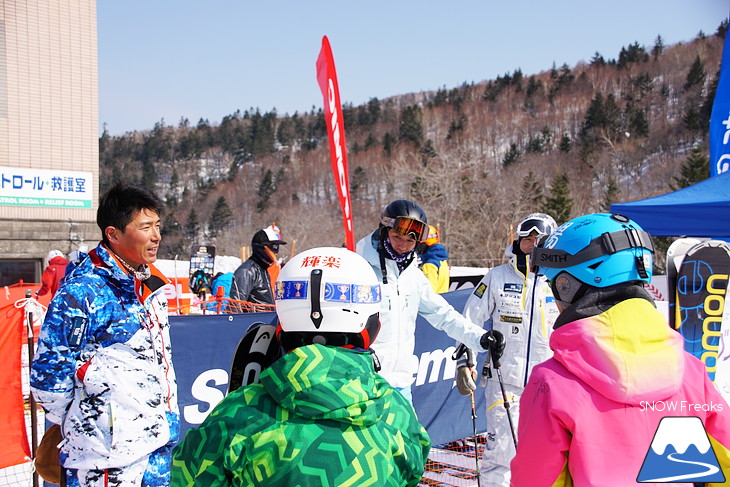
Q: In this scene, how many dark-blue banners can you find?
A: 1